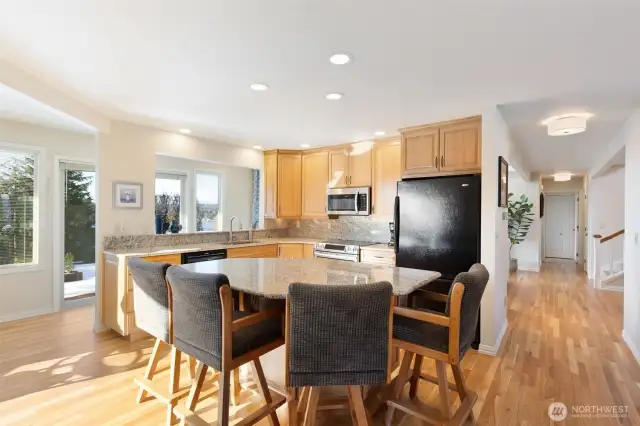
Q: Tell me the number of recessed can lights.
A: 7